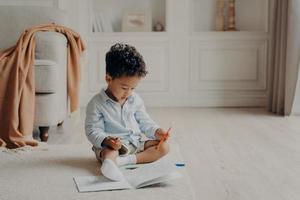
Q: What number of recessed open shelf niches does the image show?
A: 2